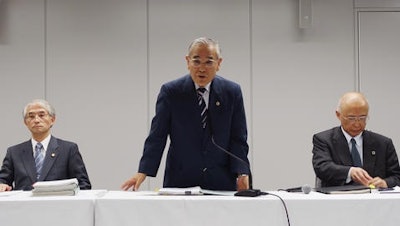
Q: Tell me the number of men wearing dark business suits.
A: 3